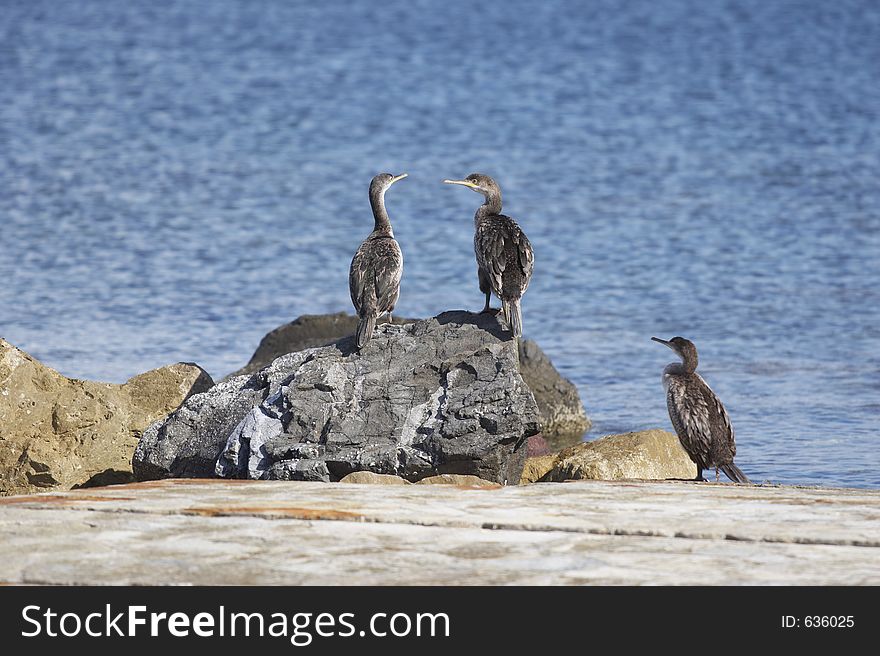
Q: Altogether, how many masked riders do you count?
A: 0